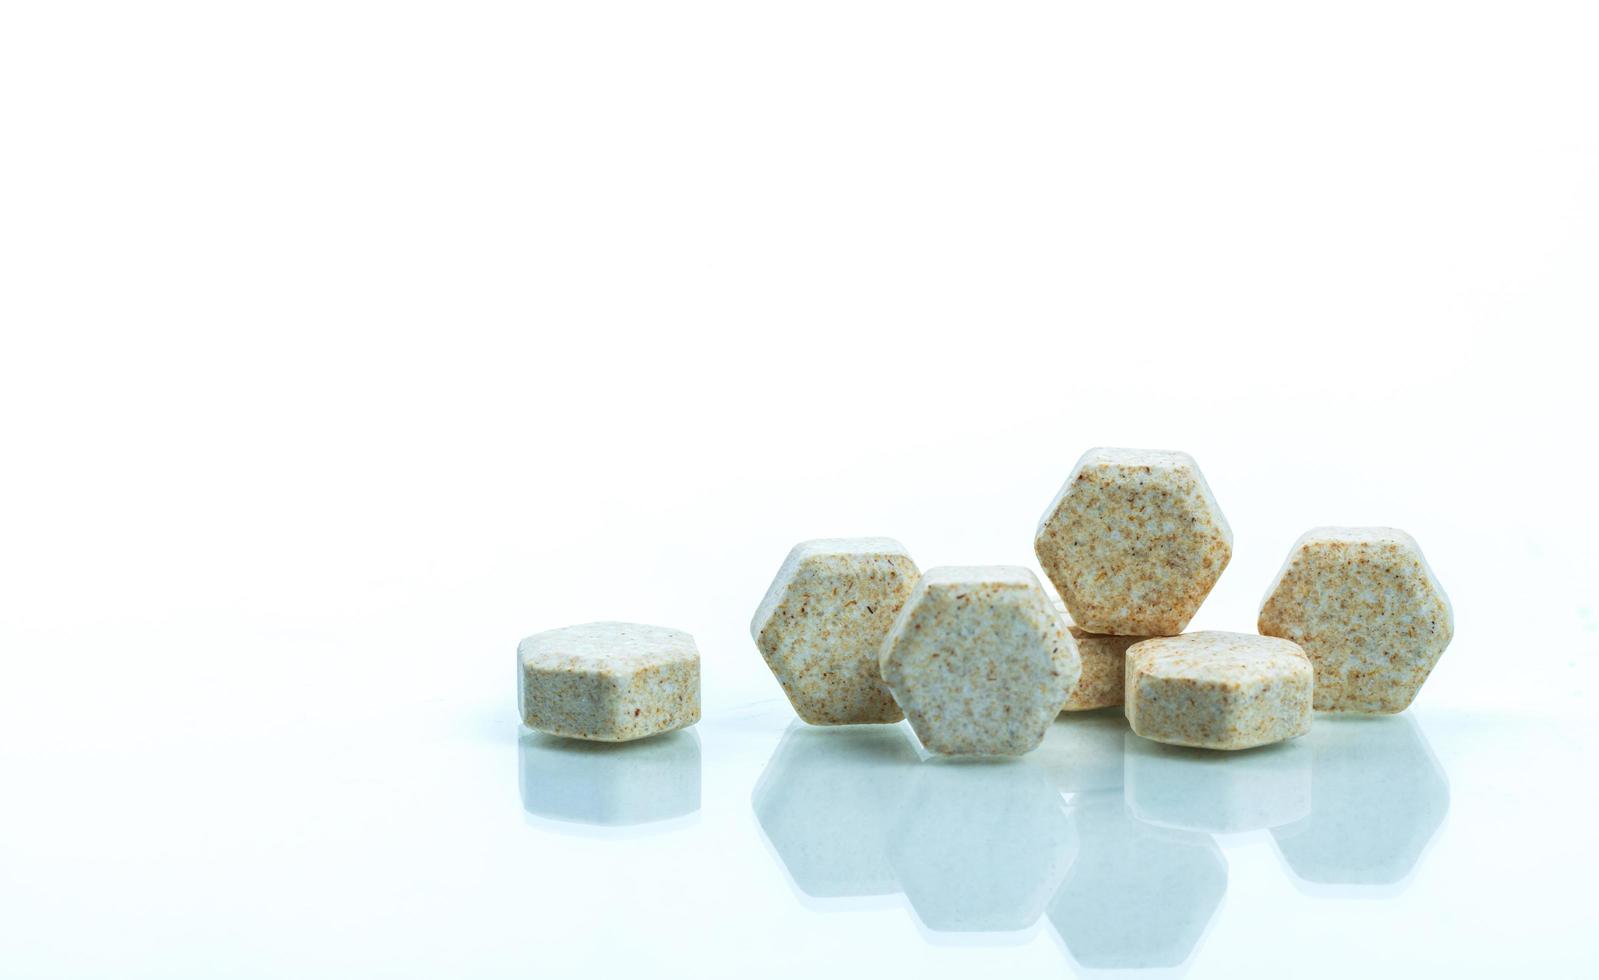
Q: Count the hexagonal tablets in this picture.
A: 7